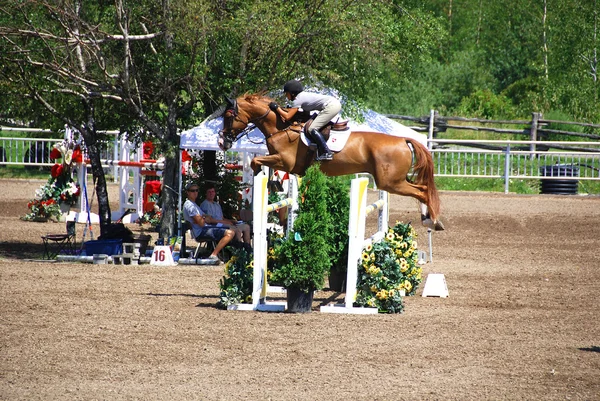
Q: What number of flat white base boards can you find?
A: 2